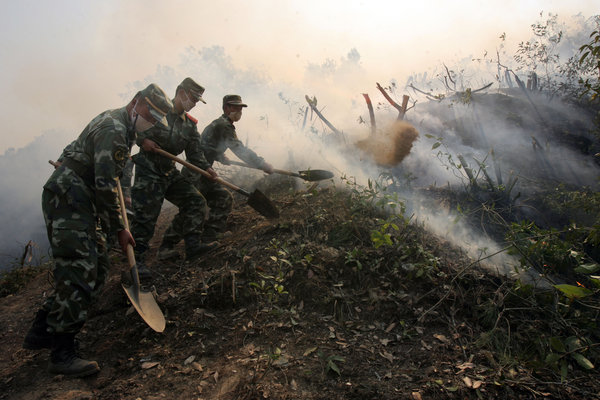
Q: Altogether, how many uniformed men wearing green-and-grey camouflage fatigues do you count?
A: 3